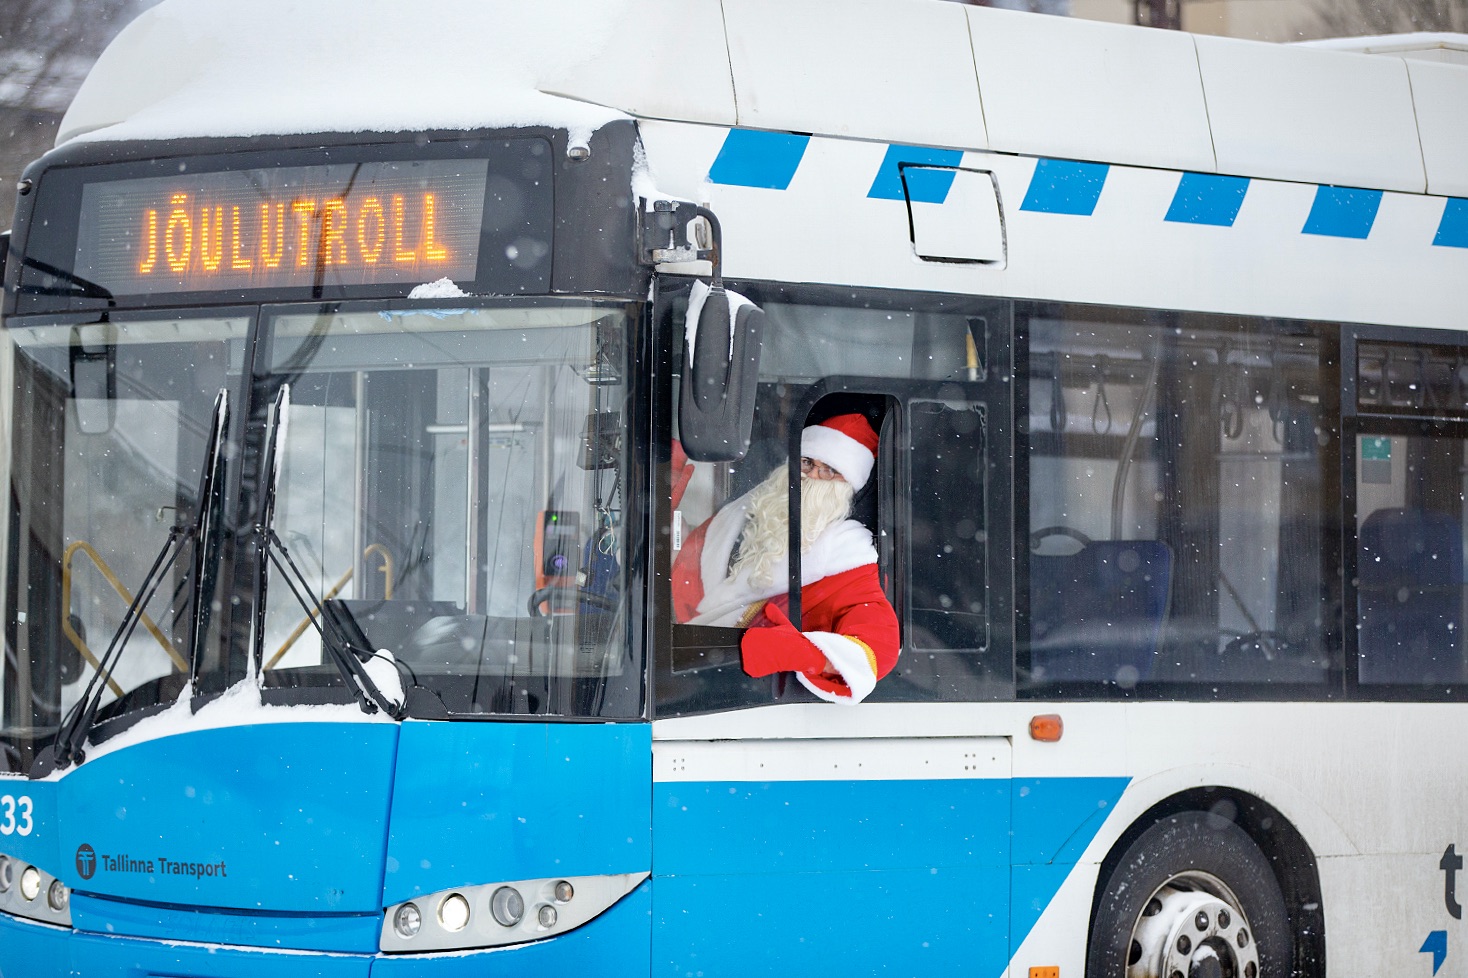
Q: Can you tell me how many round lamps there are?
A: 8